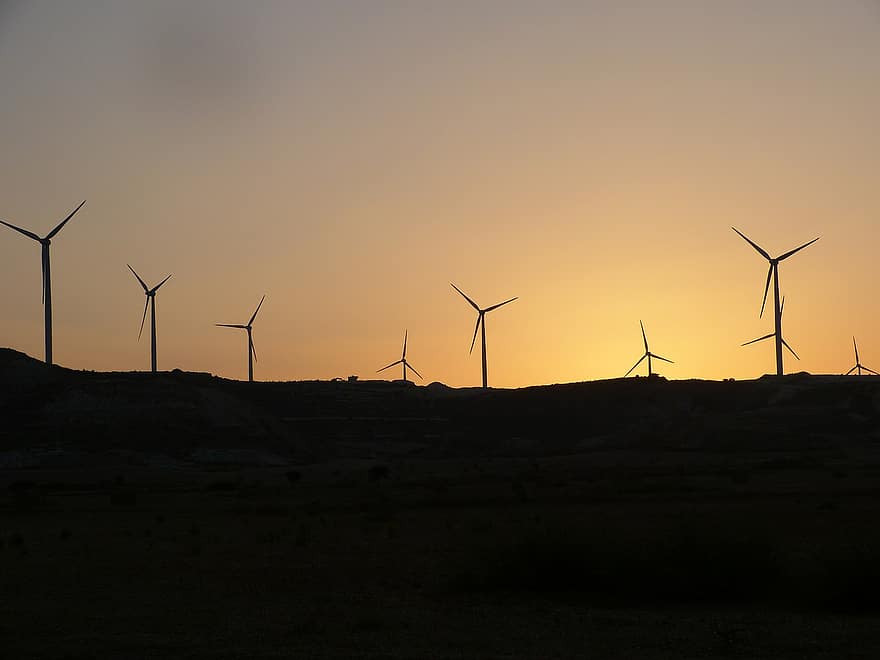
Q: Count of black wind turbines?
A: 9